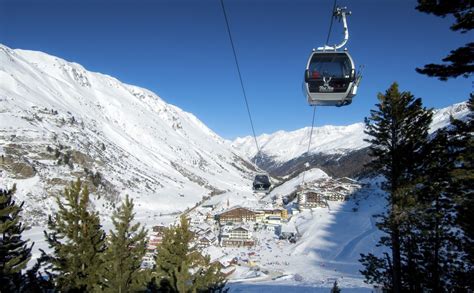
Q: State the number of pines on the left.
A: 4